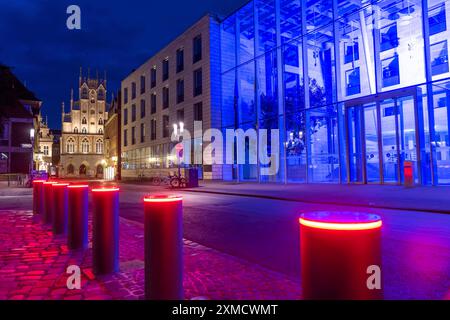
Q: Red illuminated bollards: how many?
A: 7